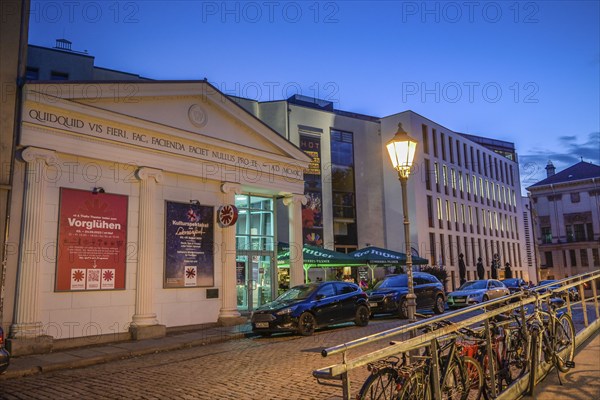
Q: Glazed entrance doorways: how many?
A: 1